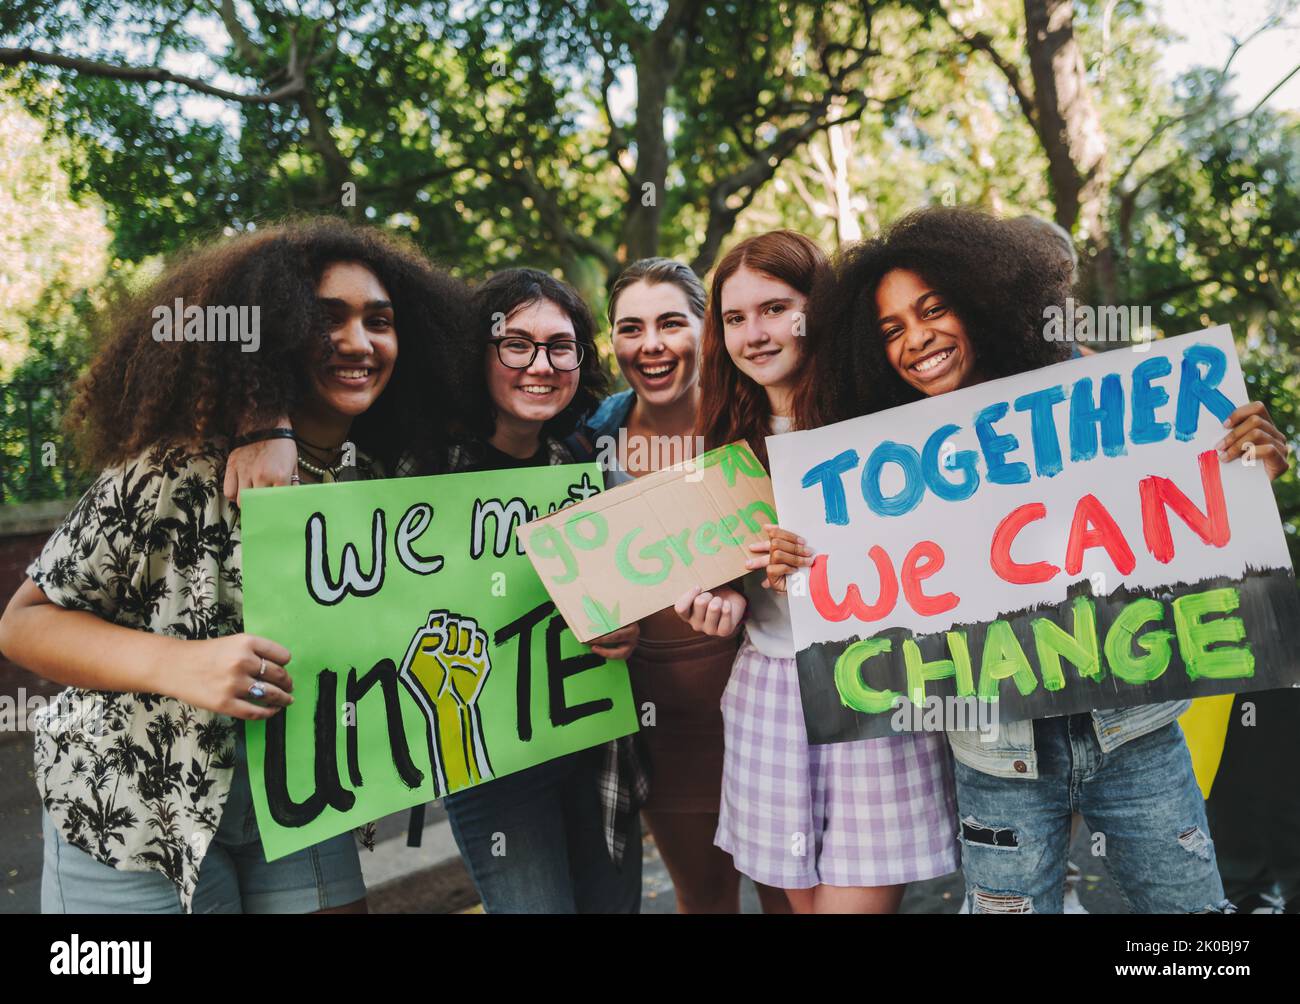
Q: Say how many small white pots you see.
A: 0